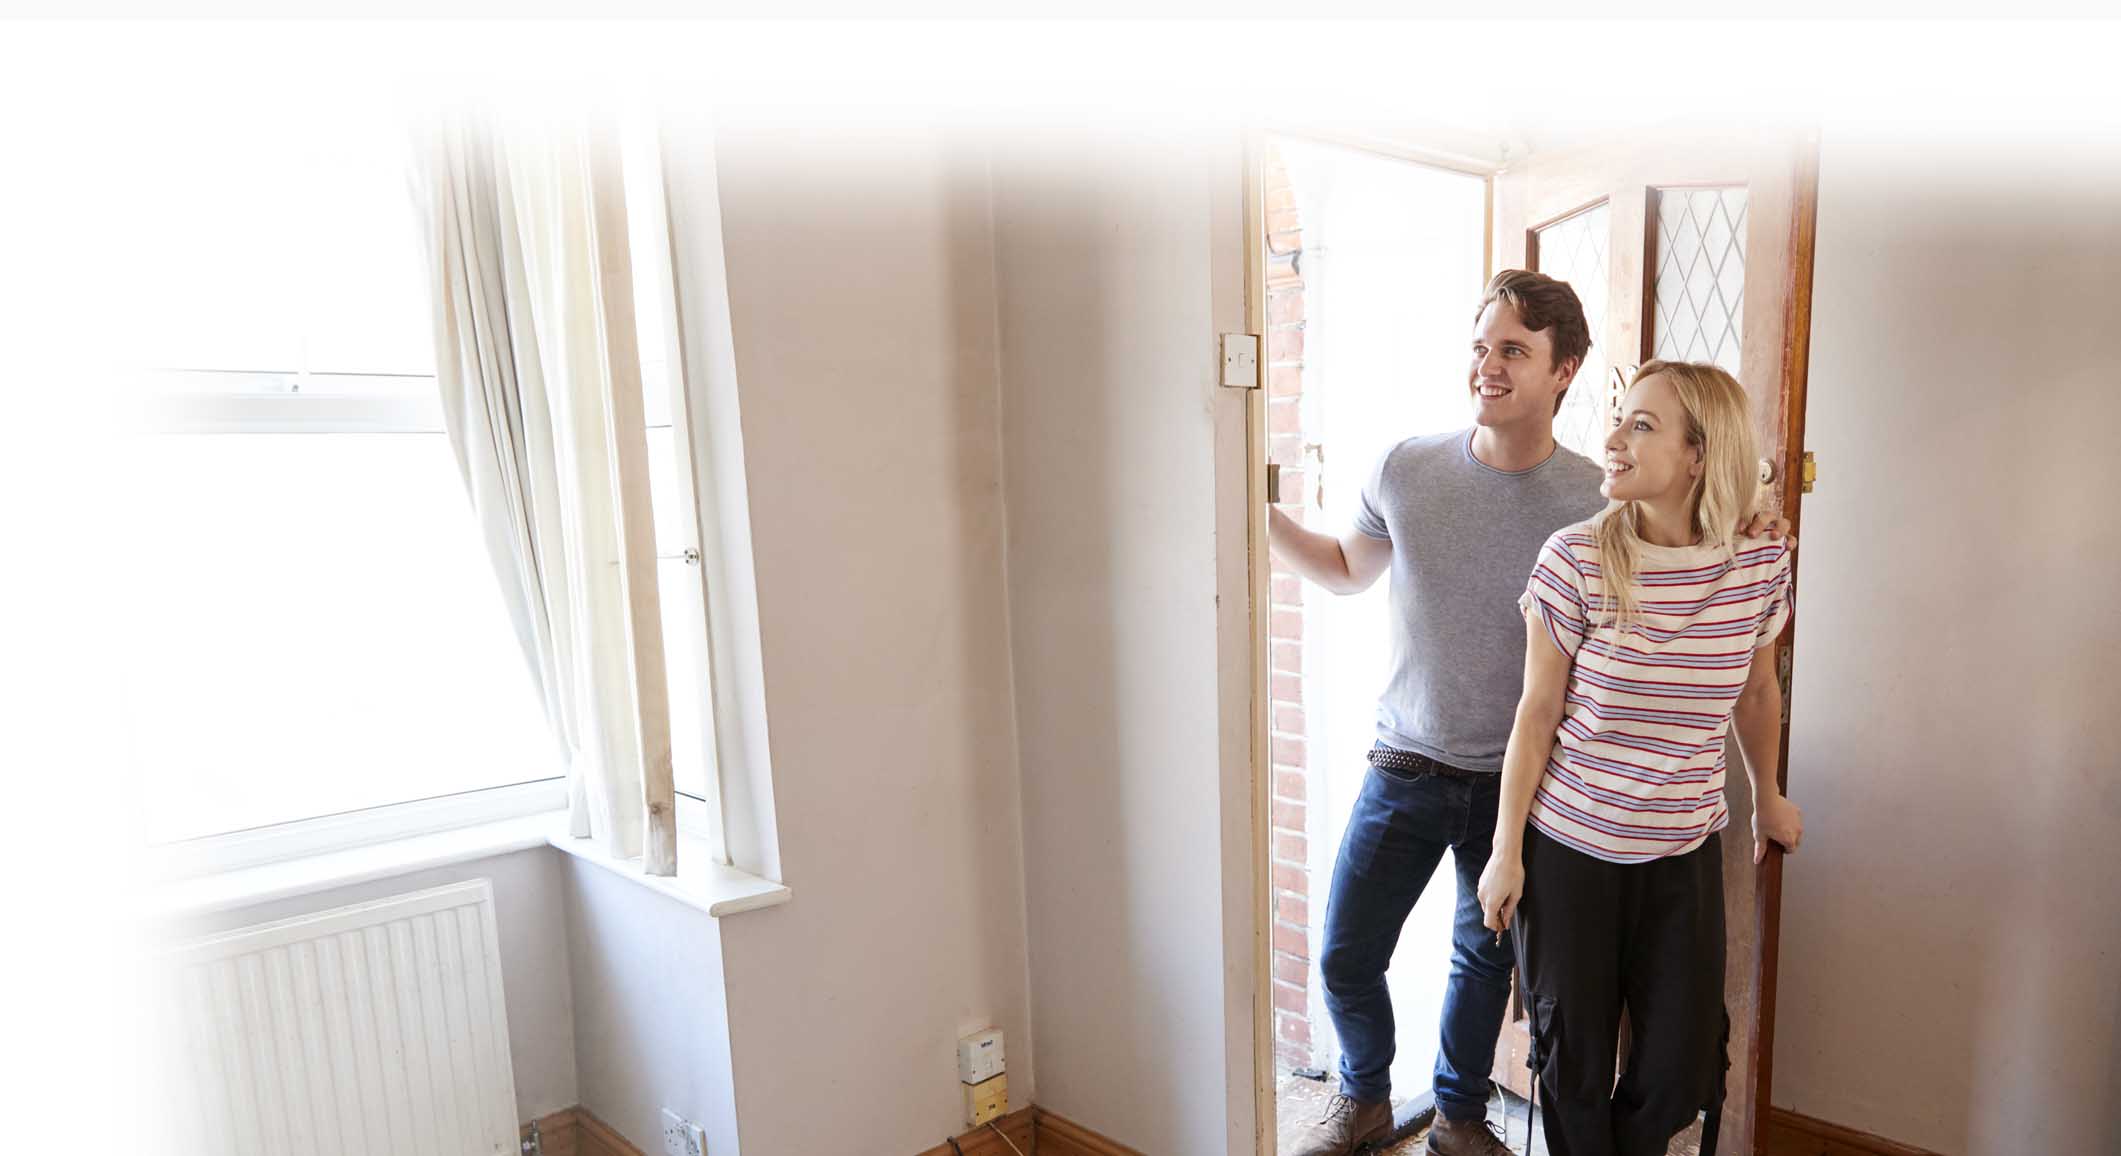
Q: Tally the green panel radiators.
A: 0